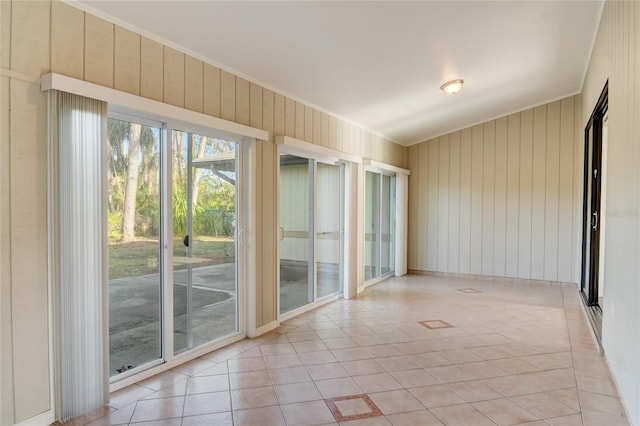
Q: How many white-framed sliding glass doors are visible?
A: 3